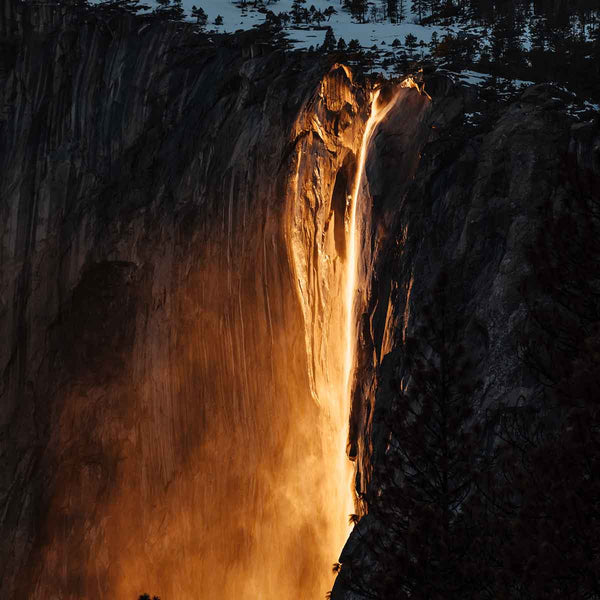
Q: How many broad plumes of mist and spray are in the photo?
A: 1